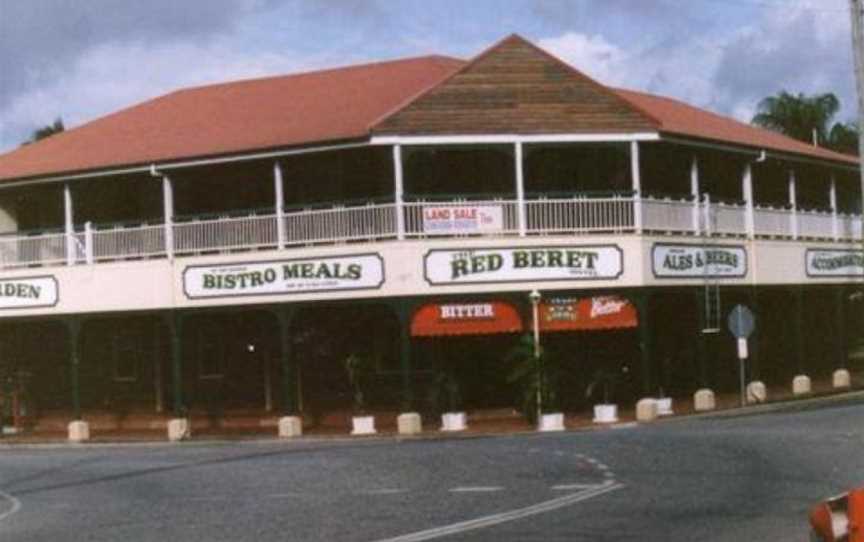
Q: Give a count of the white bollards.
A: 9